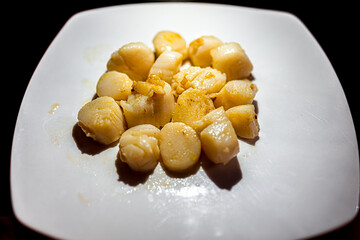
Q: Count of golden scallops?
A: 15